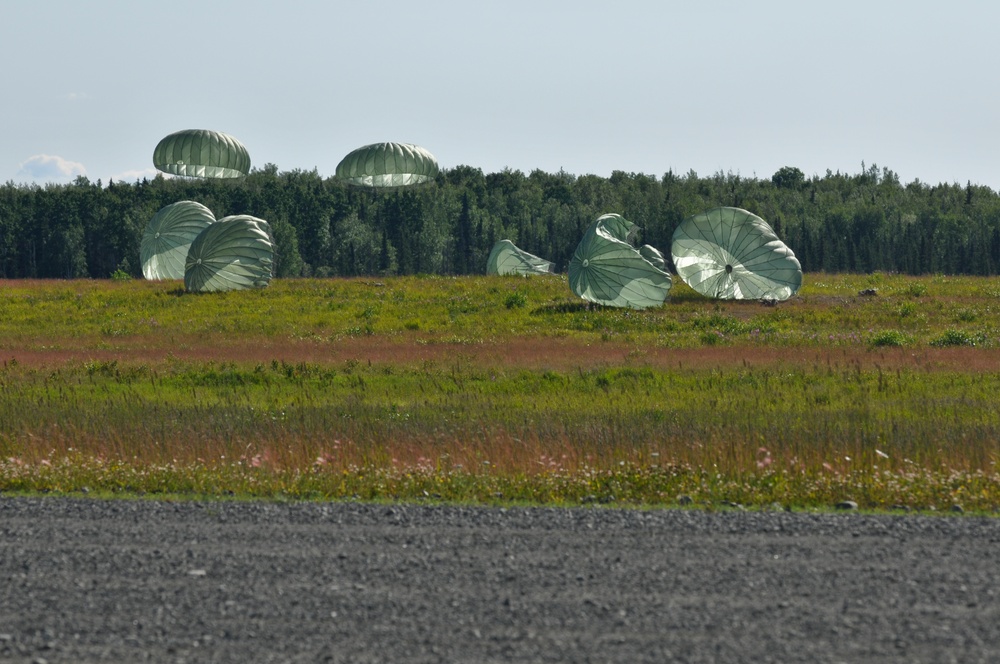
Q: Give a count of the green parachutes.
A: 7